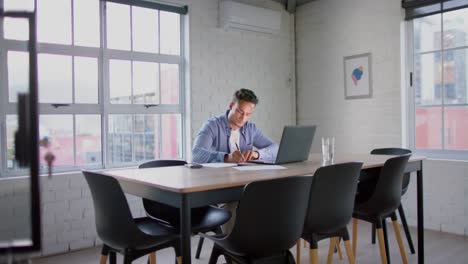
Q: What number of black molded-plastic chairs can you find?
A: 6